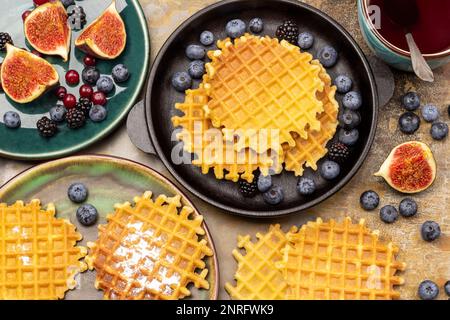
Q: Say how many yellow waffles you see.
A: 7